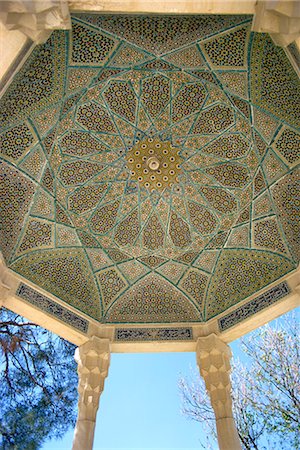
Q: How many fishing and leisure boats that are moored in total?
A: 0